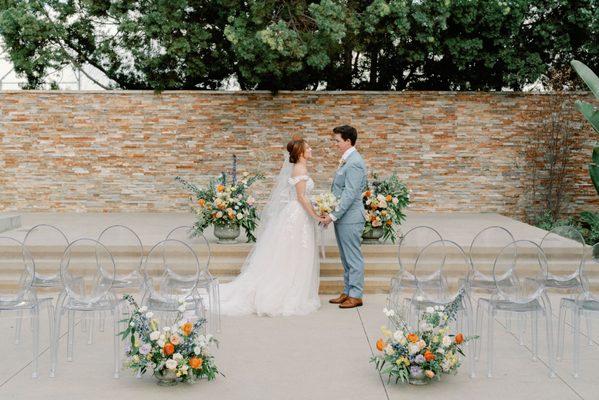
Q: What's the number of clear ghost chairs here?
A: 12